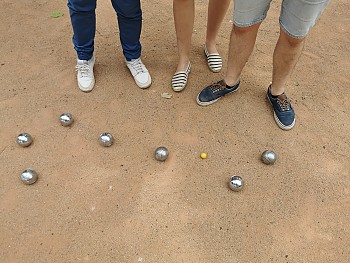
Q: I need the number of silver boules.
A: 7